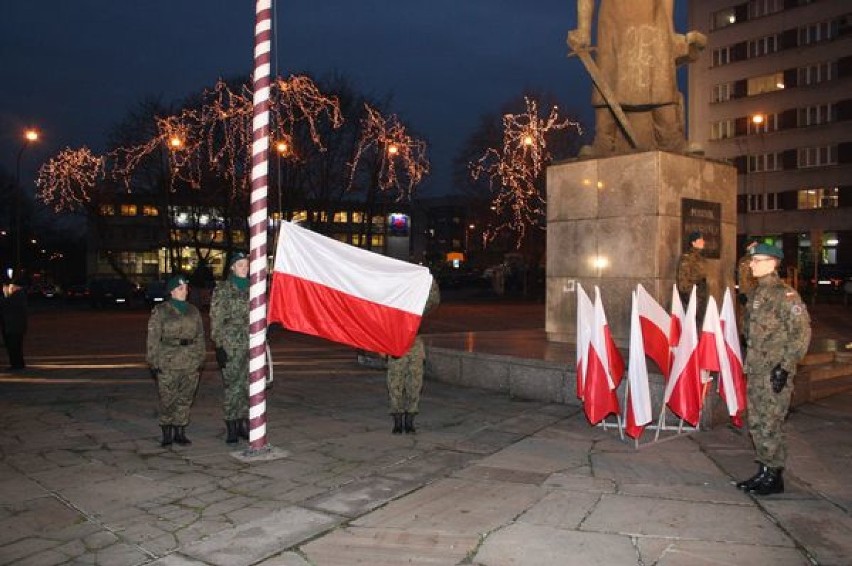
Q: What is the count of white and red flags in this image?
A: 9